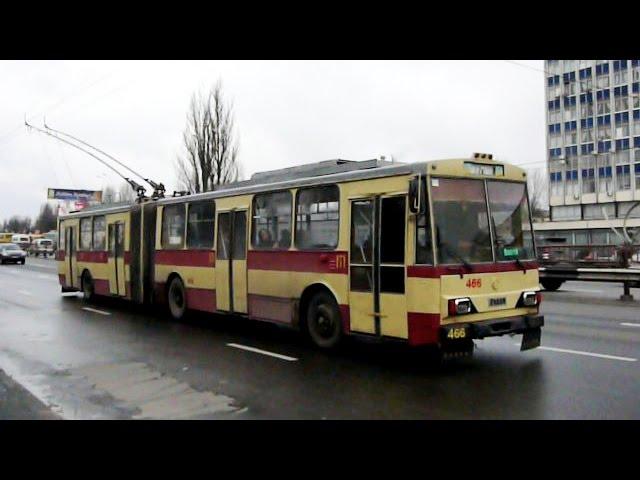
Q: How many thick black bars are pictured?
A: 2